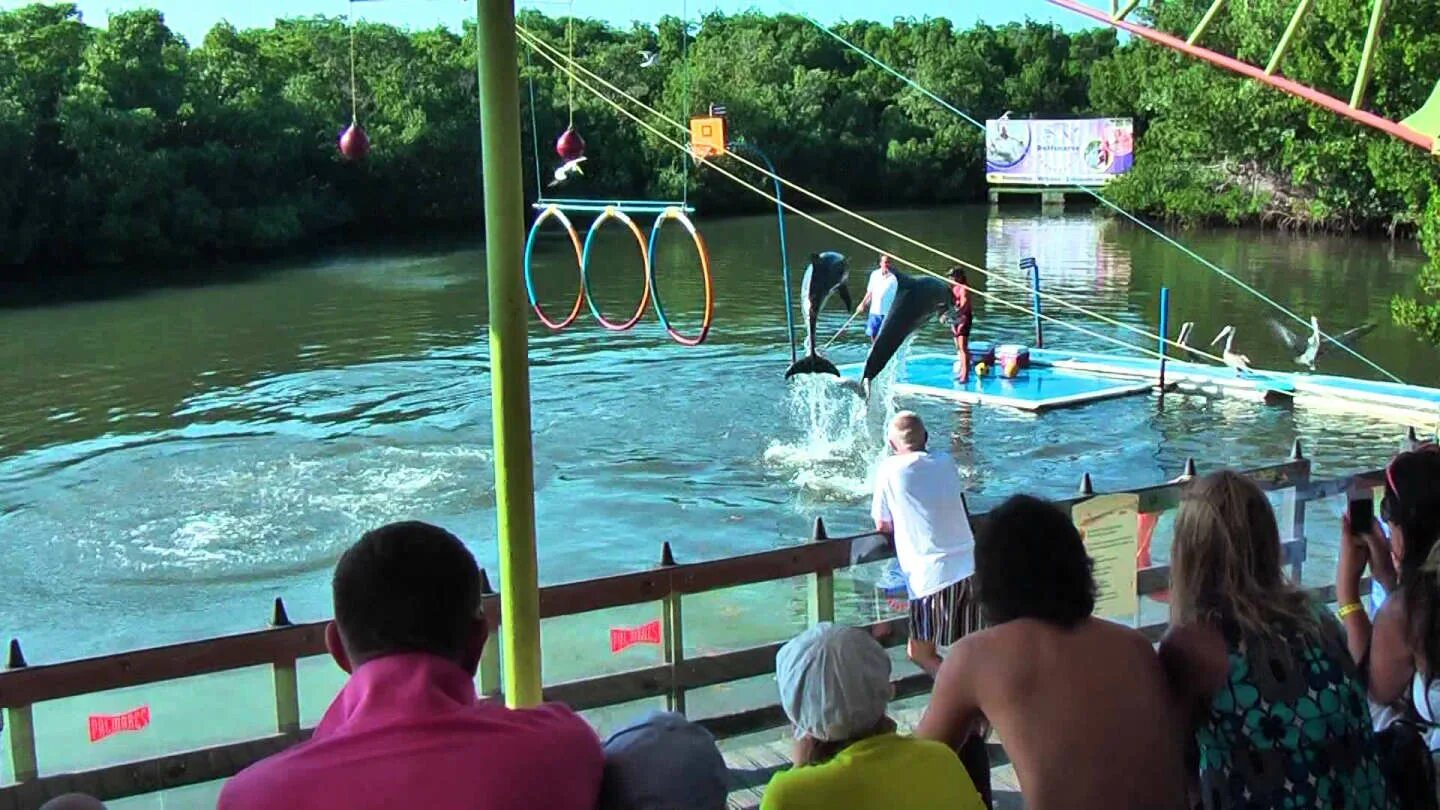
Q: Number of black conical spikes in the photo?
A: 9